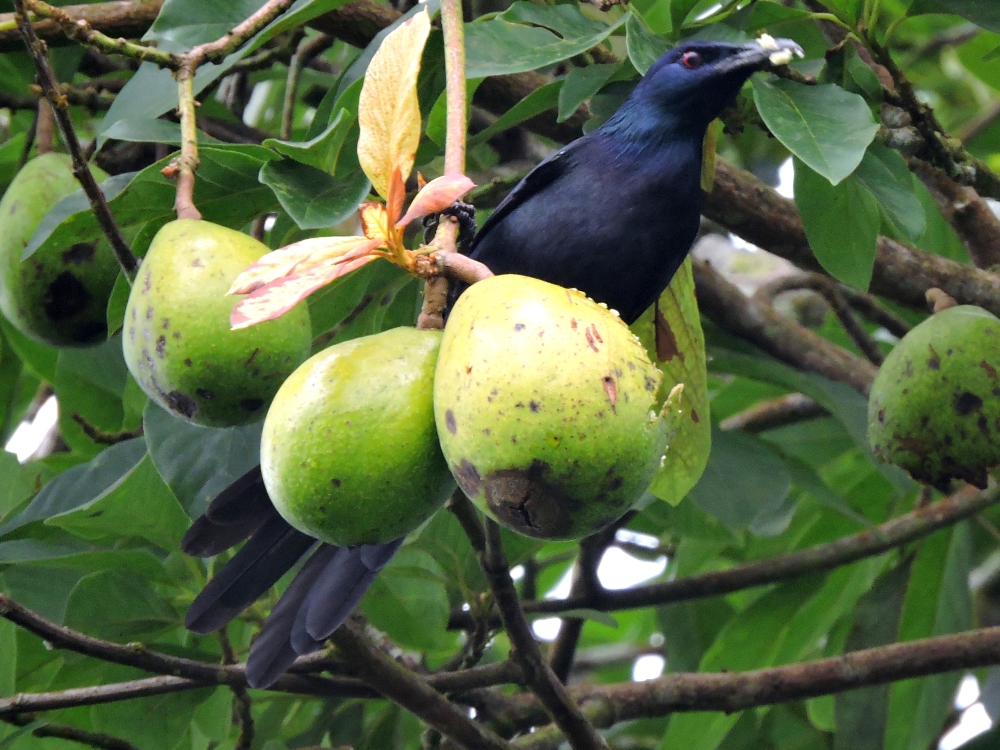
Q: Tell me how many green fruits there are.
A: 5